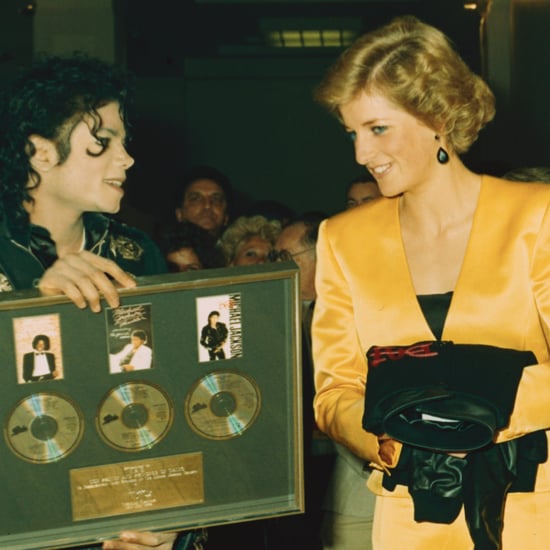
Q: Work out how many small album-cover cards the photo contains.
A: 3